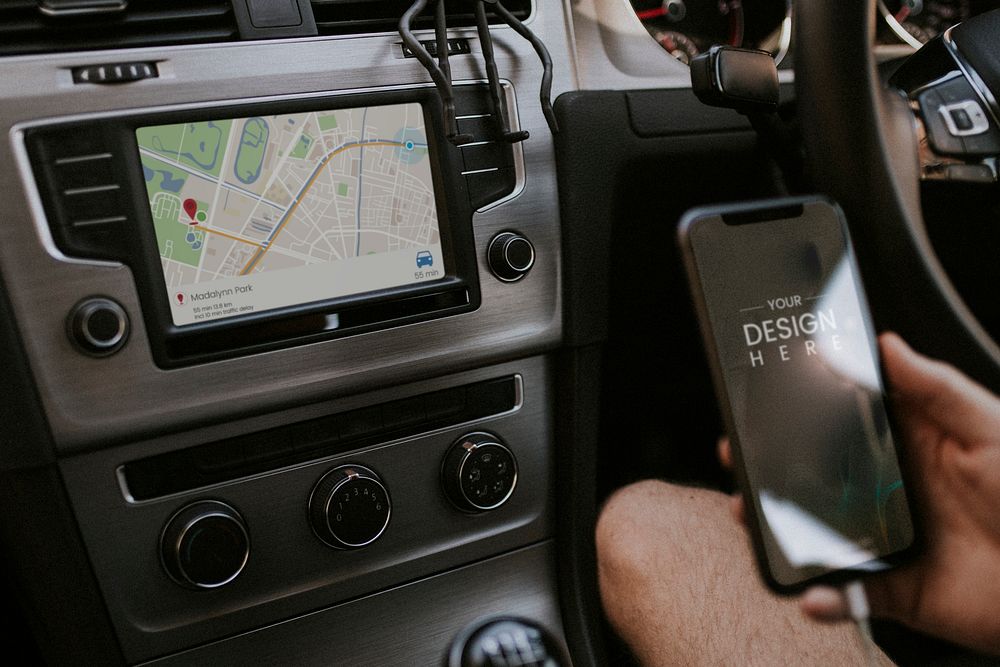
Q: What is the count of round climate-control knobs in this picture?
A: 3